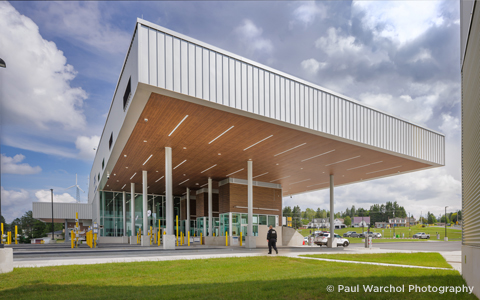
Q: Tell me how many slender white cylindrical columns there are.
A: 8